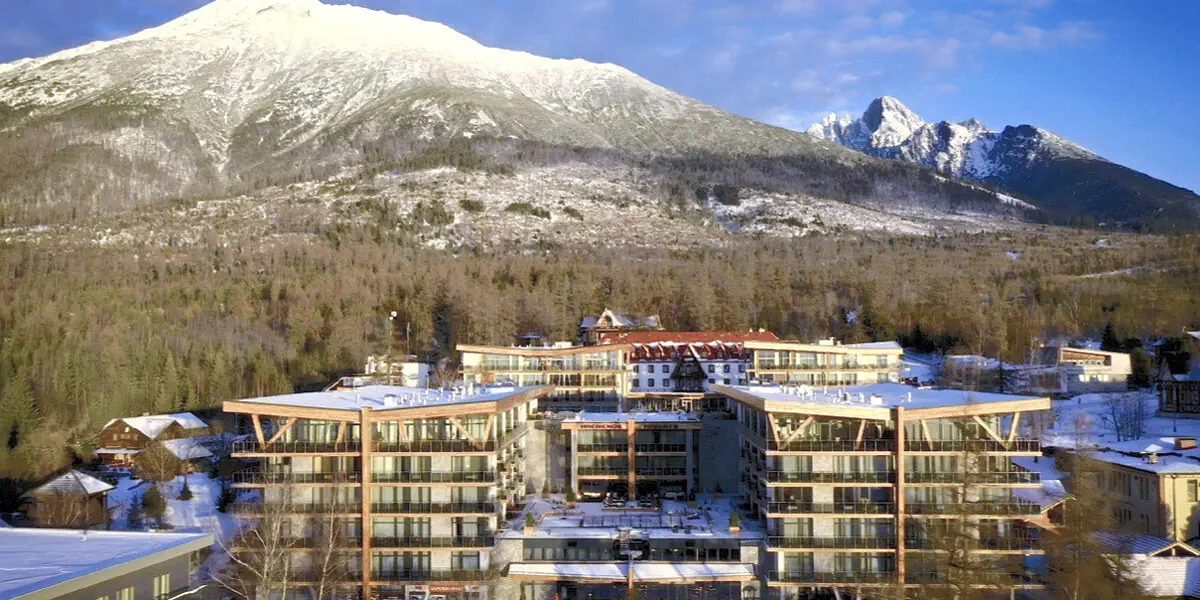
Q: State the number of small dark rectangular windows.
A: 12